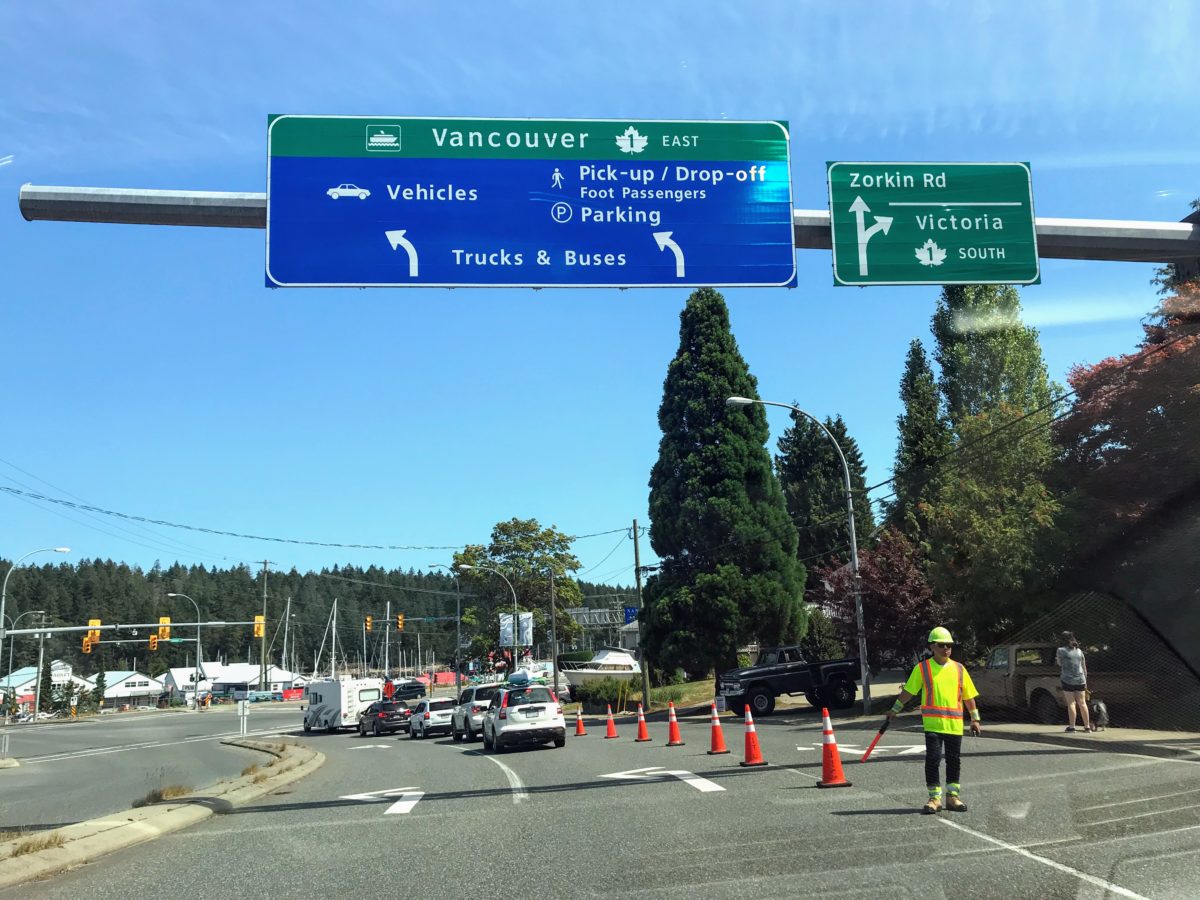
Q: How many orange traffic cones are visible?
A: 7